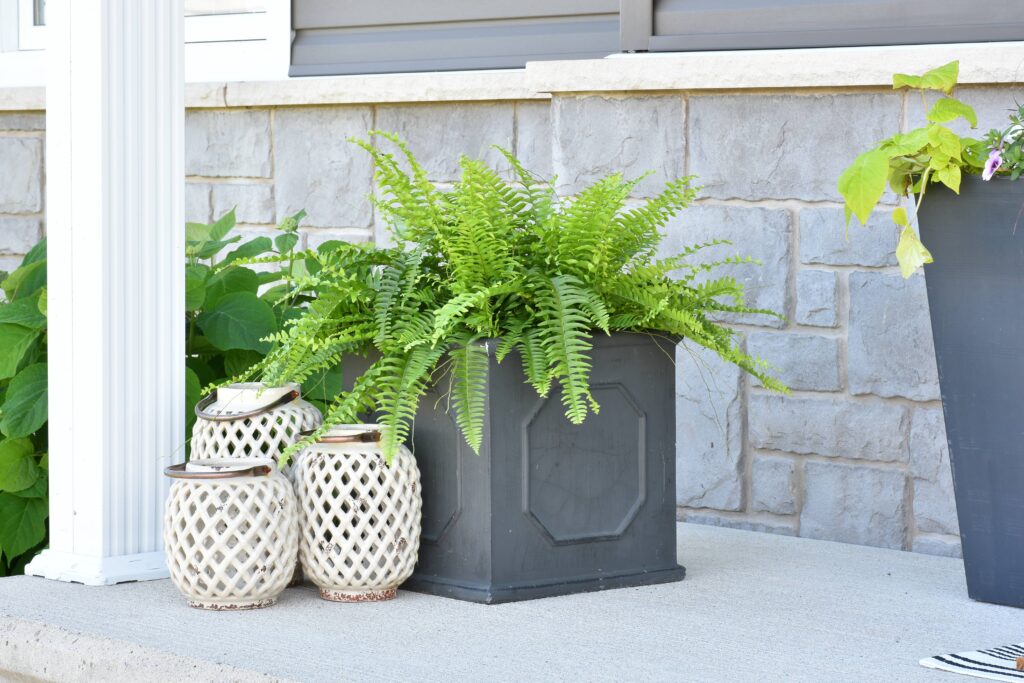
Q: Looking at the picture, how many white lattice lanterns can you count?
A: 3